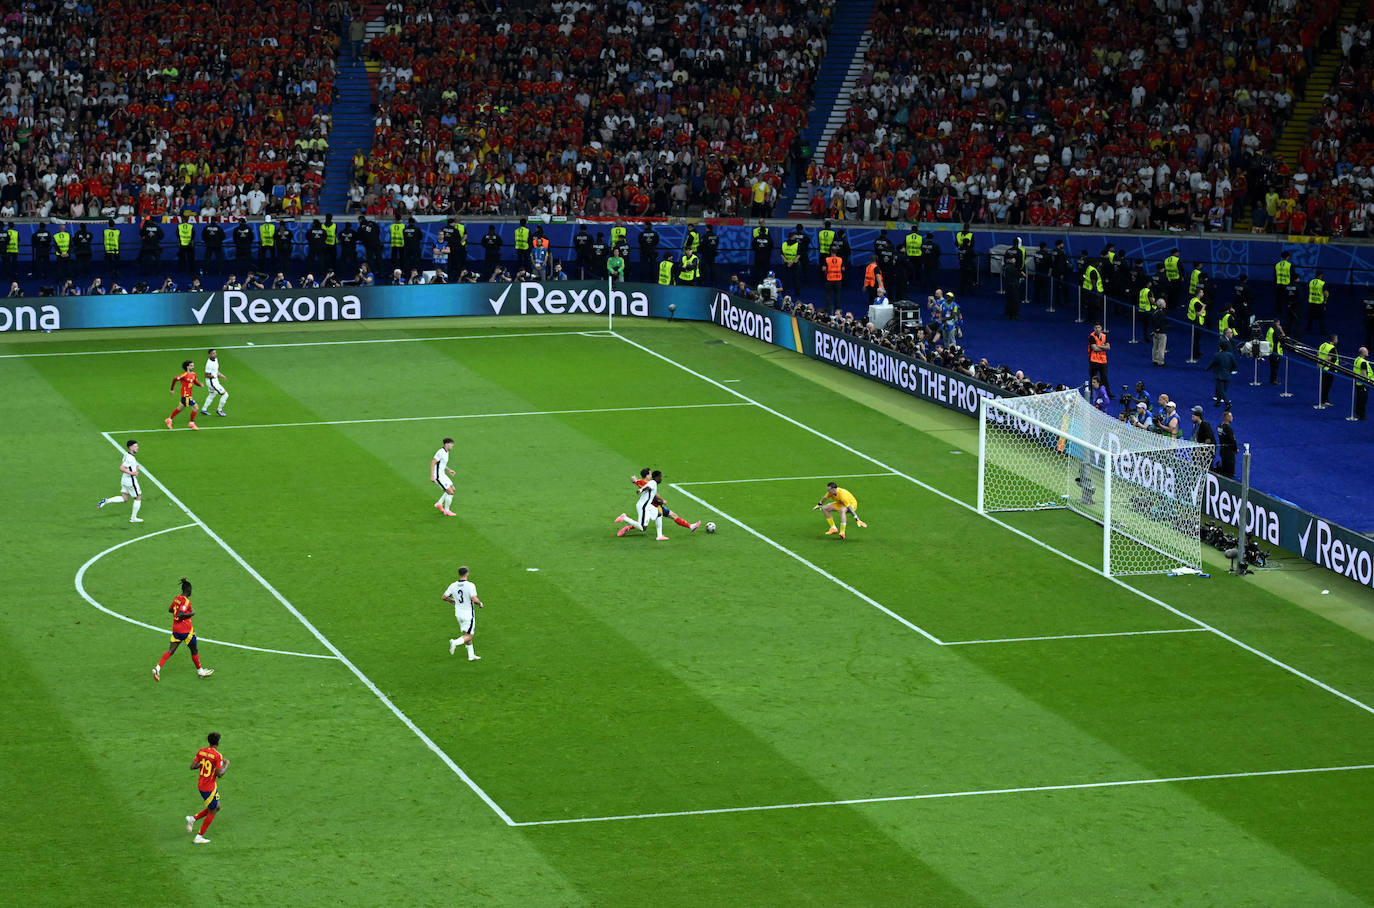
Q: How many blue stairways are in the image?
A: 2